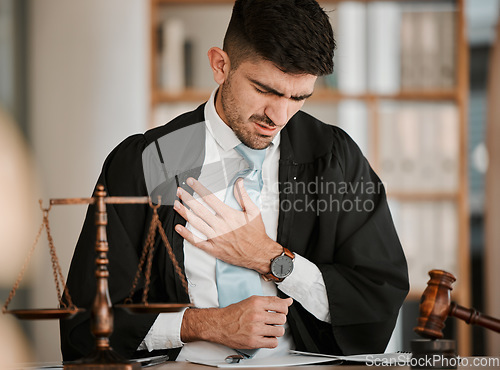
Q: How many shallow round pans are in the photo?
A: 2